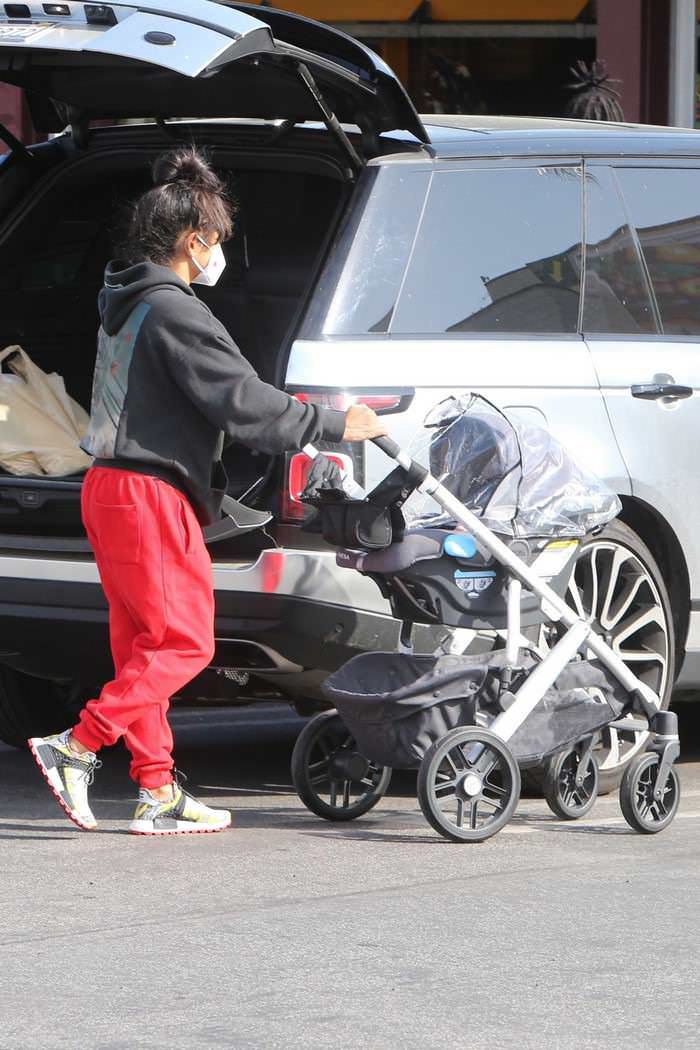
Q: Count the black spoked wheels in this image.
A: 4